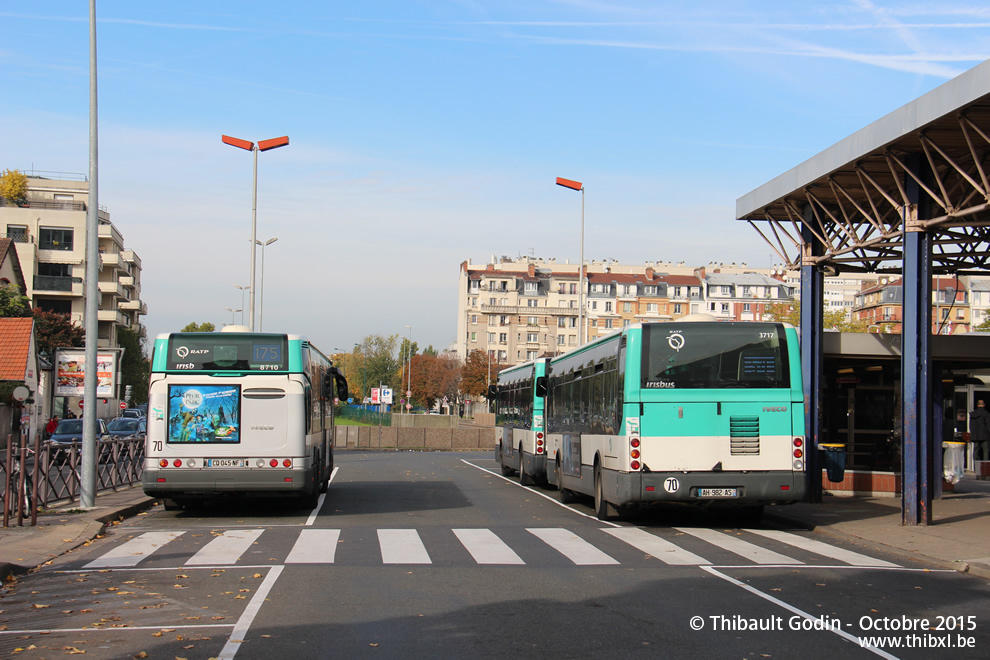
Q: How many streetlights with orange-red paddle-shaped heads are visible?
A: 2